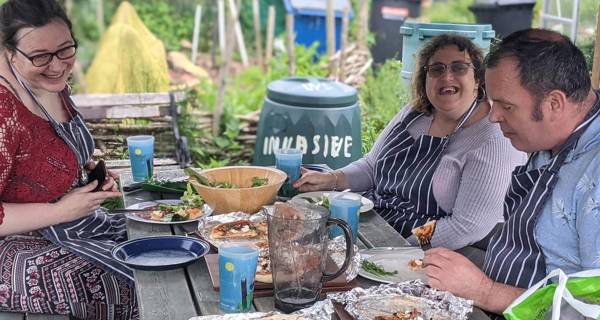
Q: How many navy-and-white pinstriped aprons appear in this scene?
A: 3